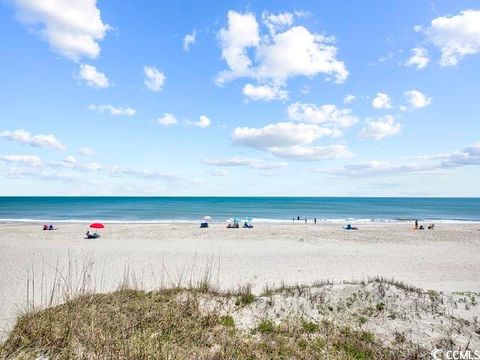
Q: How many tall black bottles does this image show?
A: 0